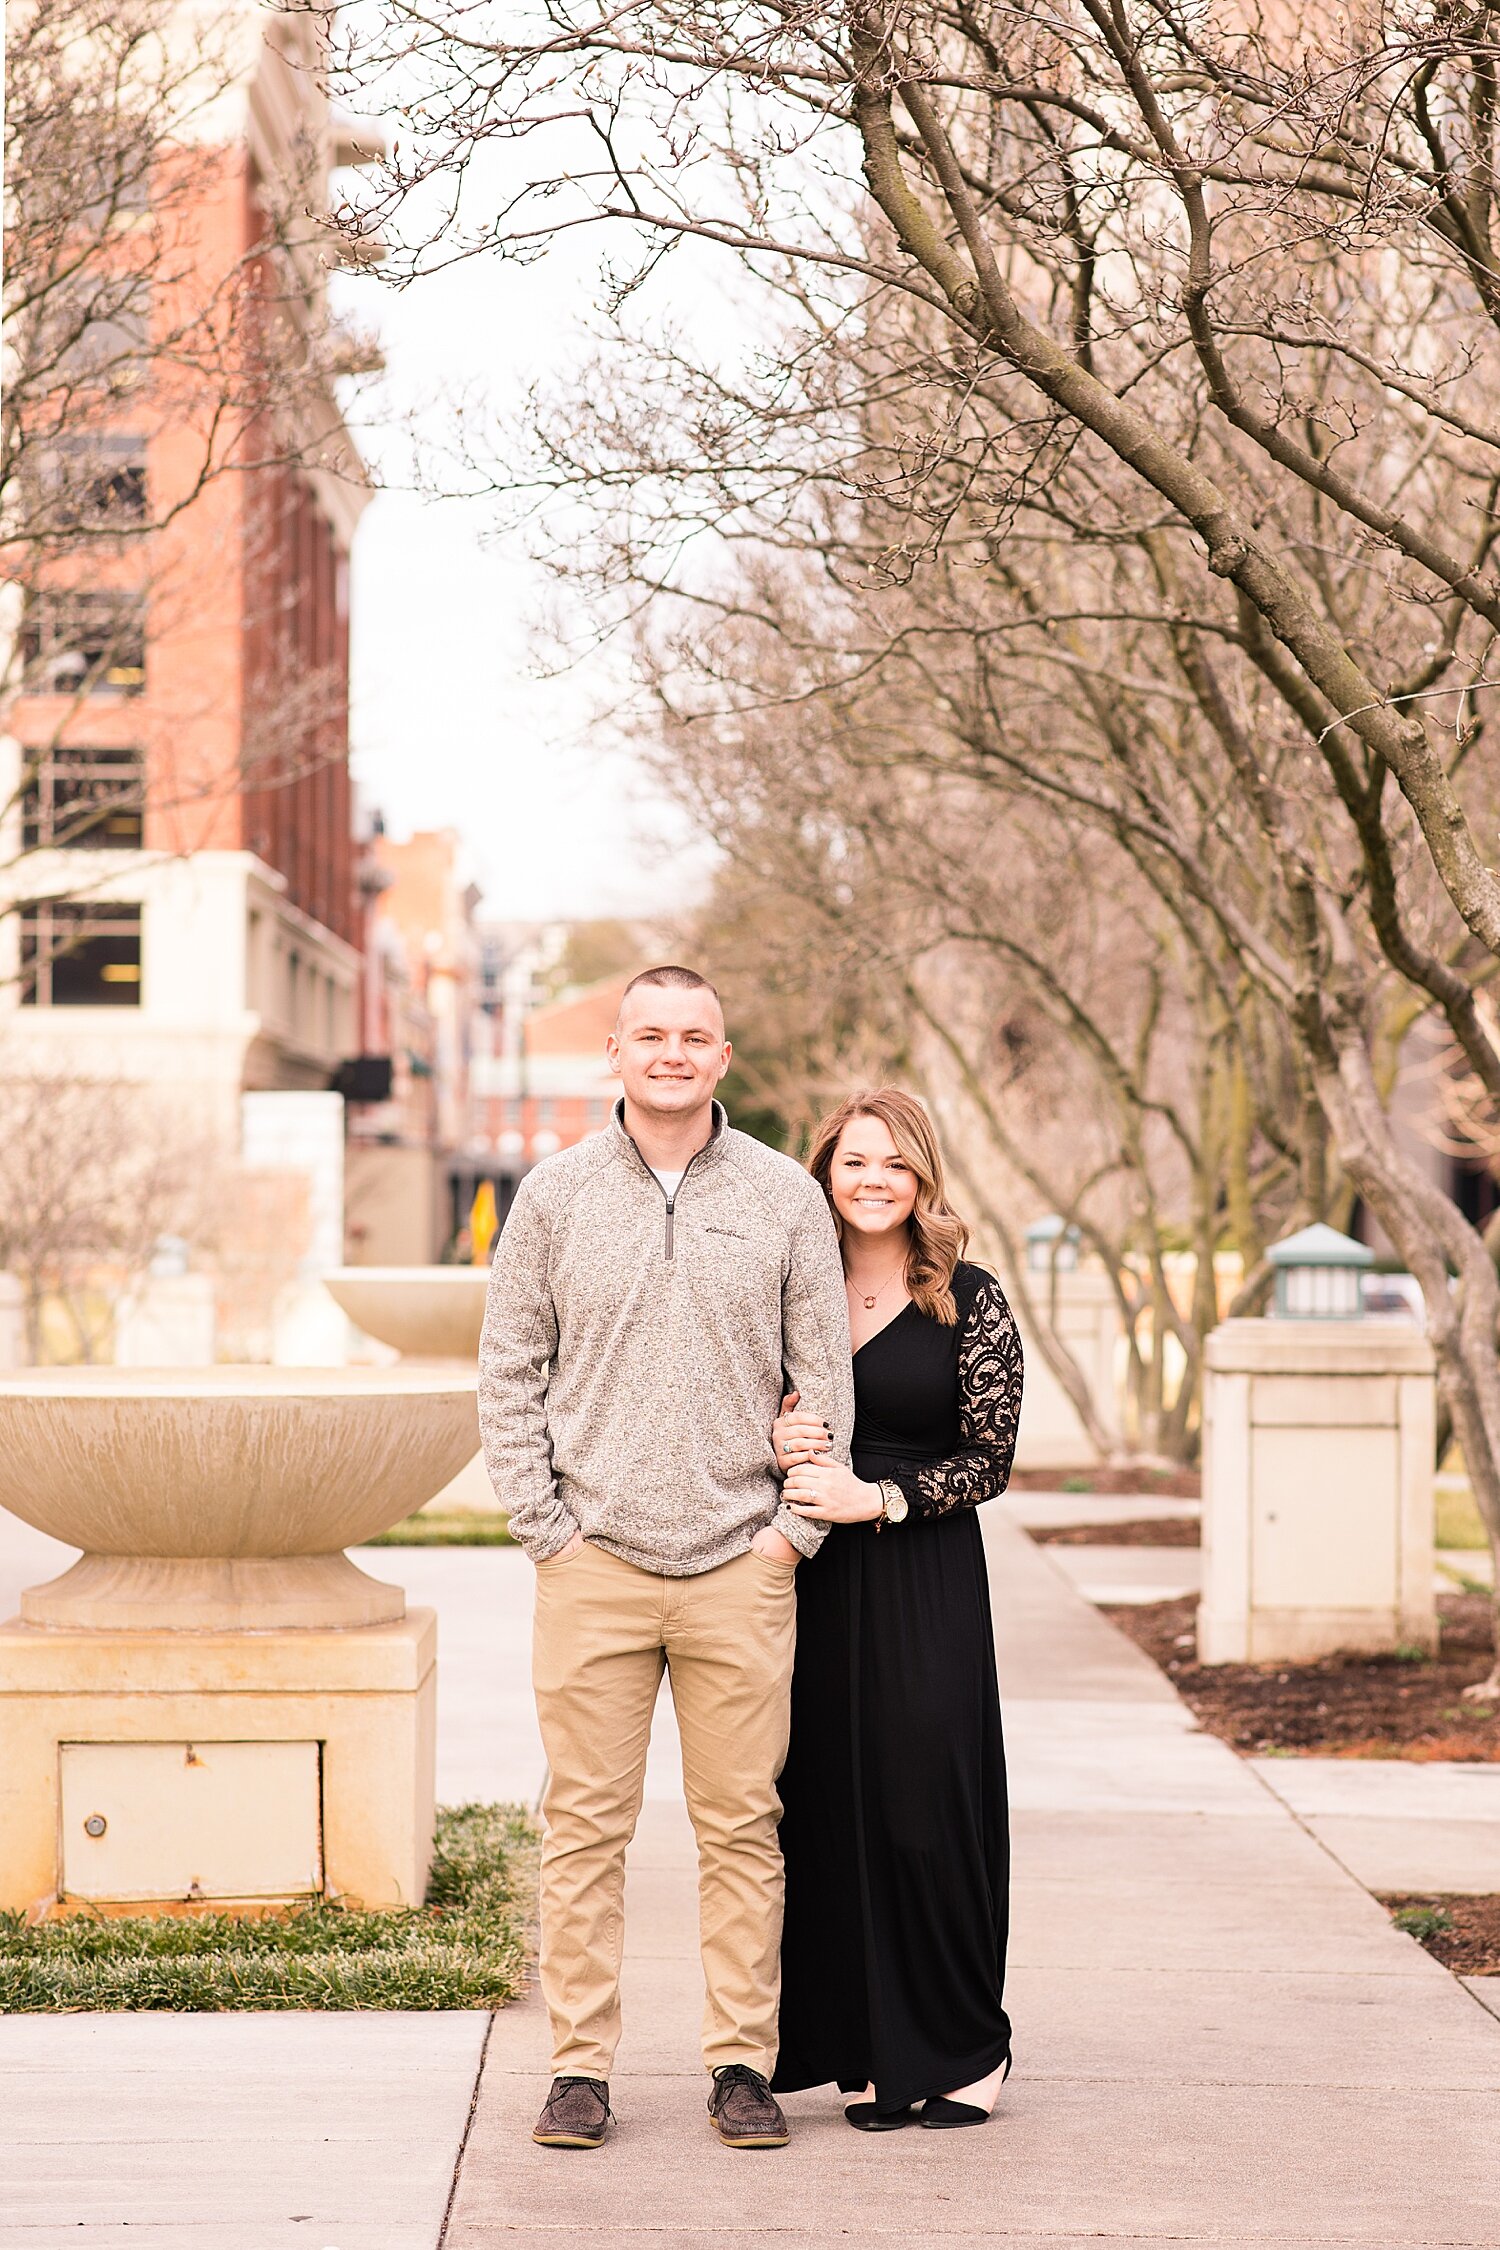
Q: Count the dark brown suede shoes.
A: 2